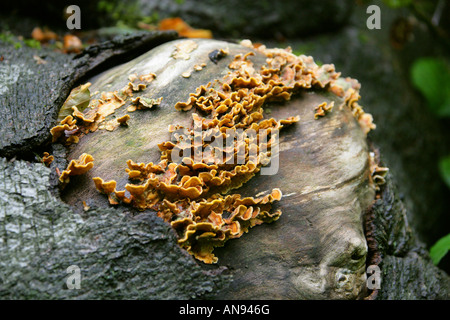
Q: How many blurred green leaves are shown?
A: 3